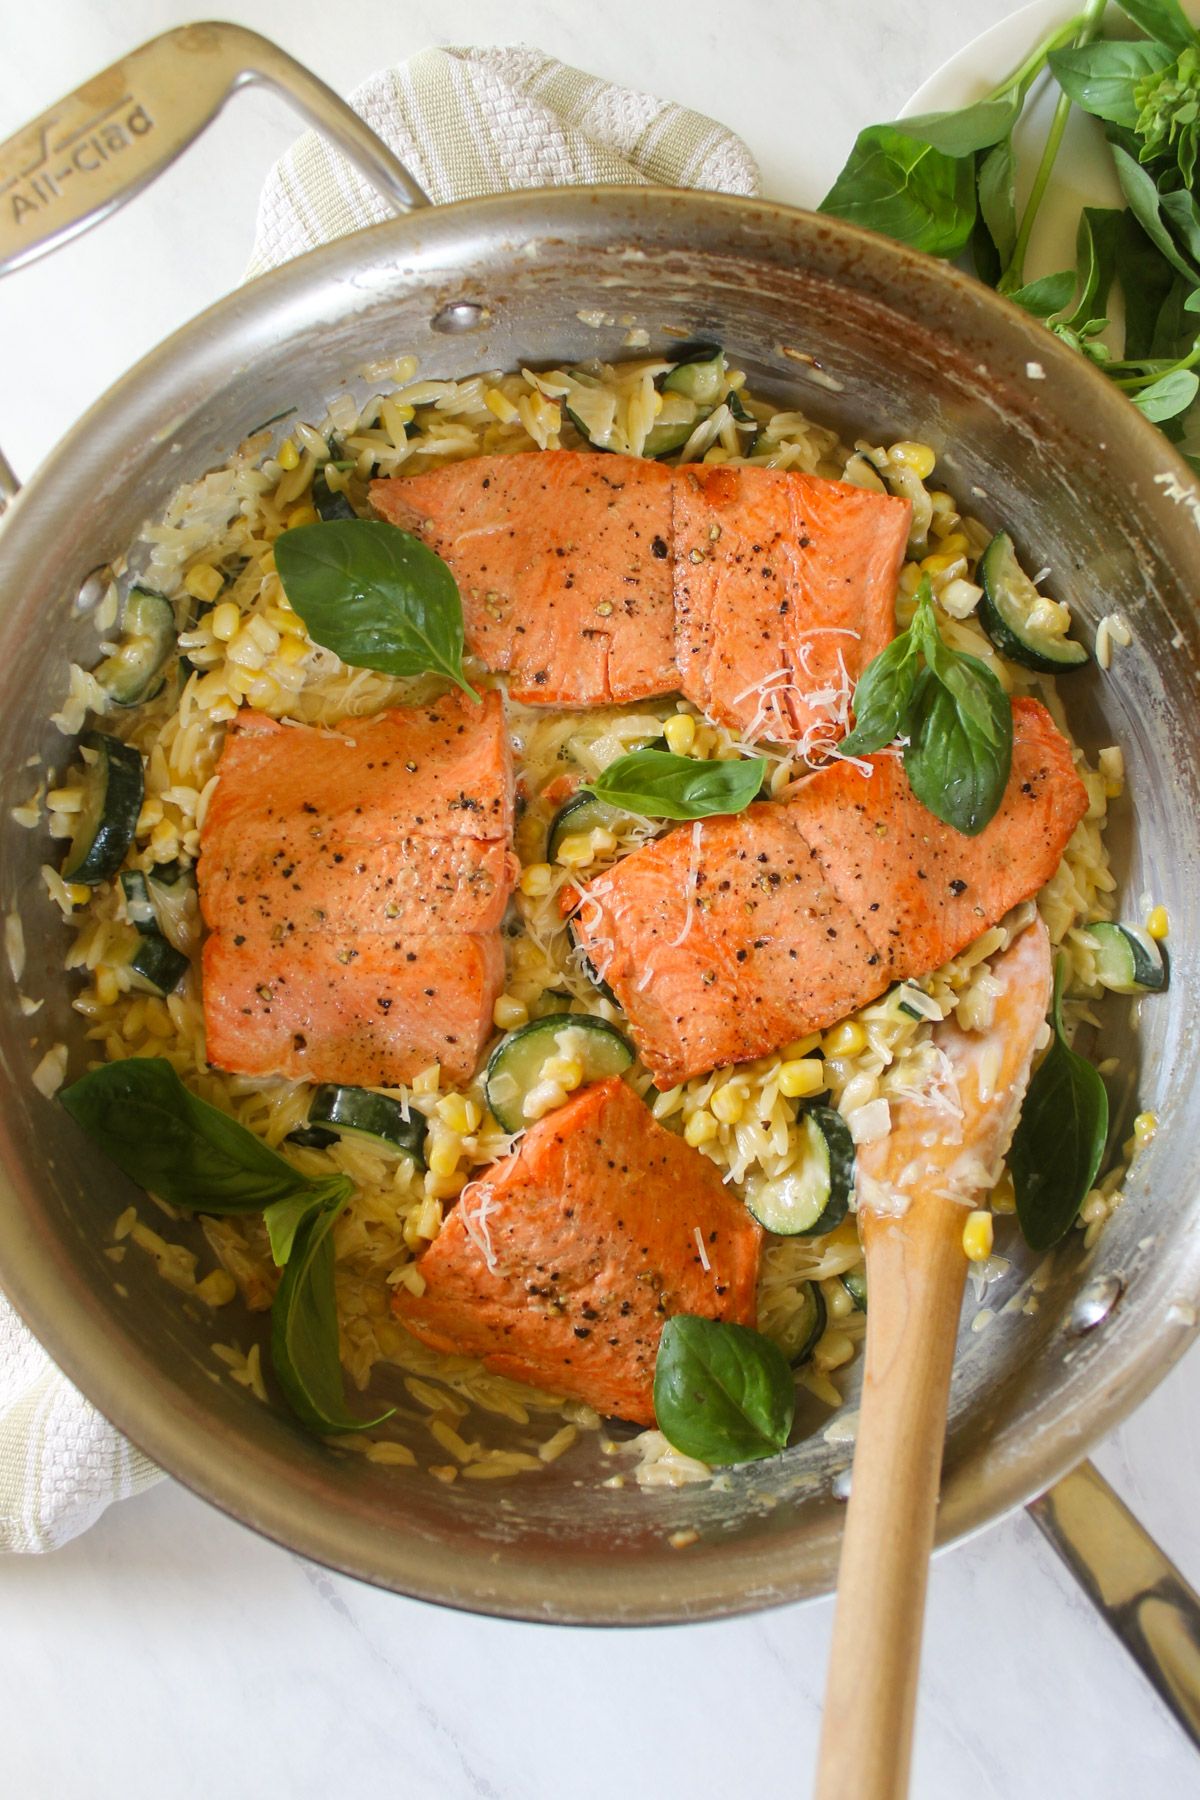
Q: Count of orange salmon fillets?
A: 4